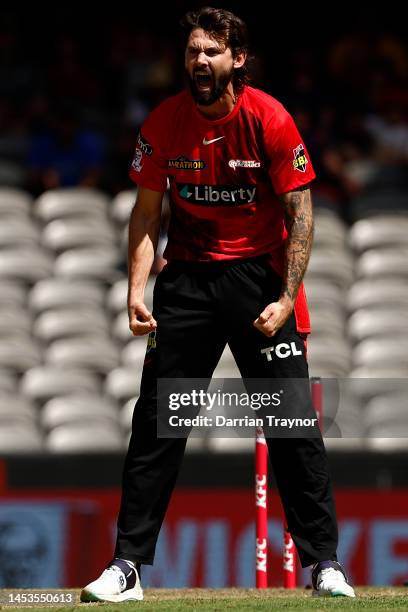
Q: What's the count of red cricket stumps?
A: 3